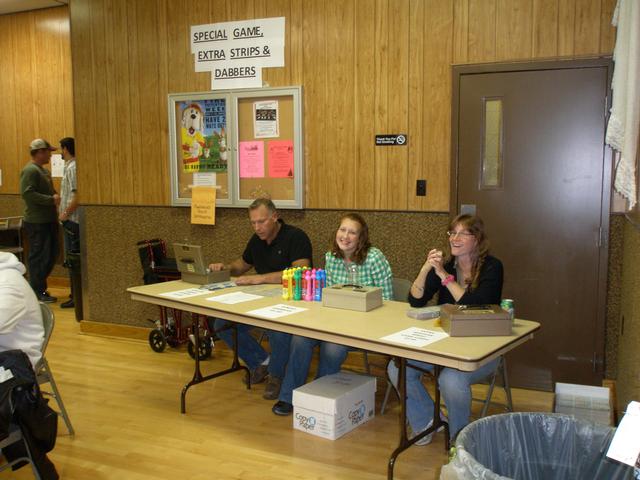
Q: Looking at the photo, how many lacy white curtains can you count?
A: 1